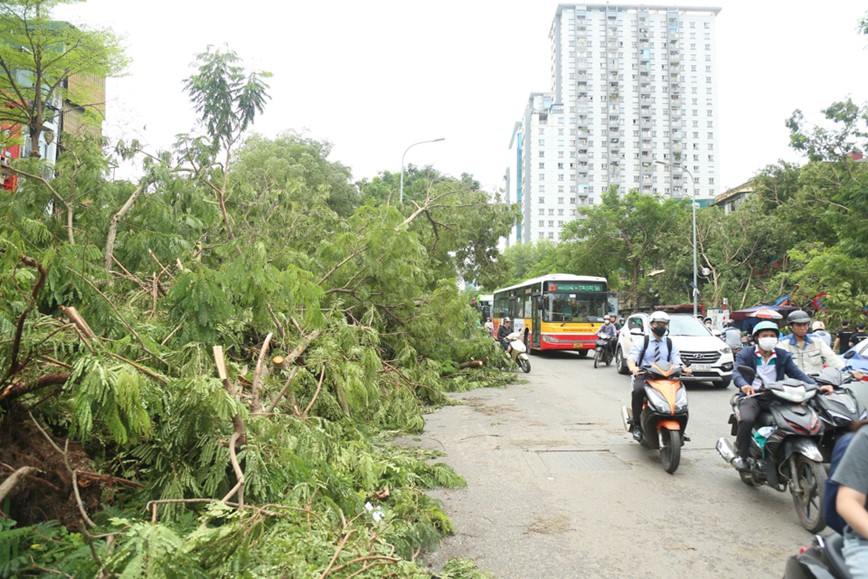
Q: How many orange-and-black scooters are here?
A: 1